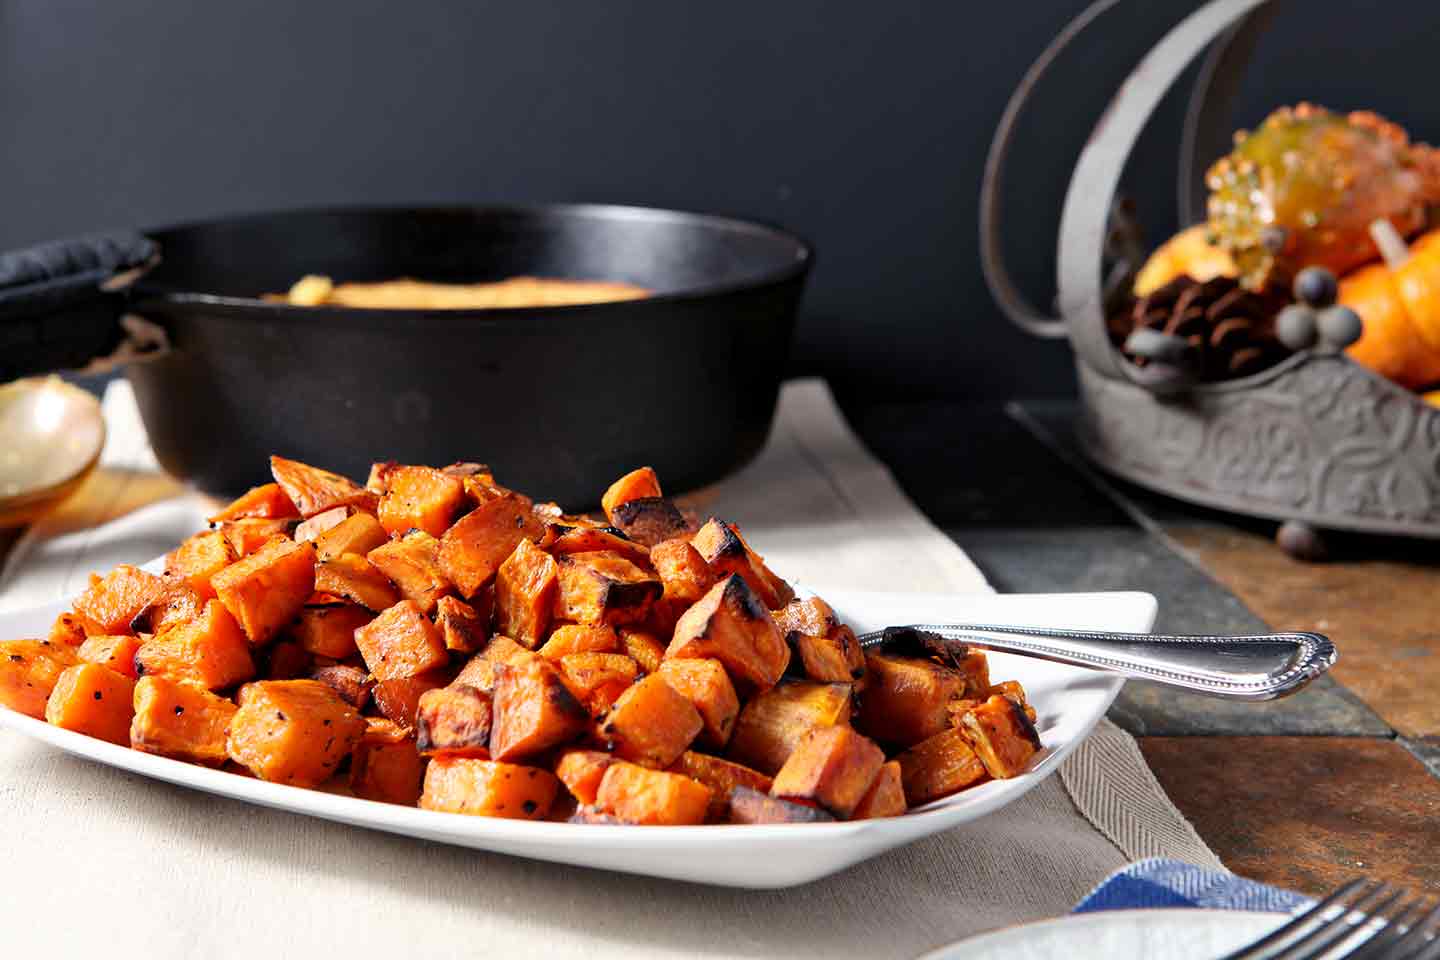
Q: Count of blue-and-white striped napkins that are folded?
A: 1